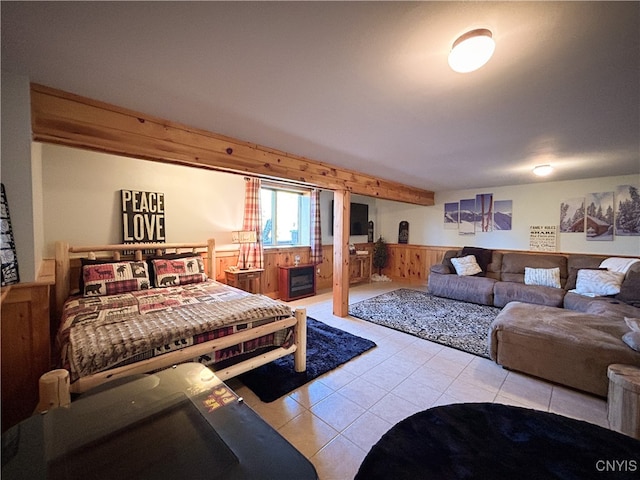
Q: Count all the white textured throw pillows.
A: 3